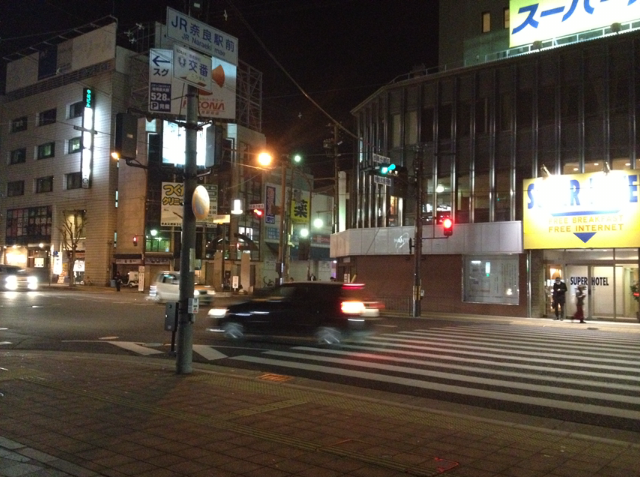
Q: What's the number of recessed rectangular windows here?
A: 9